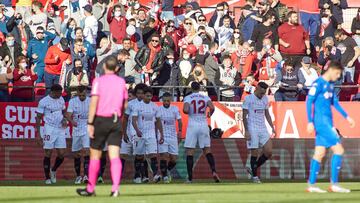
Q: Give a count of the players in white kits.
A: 8